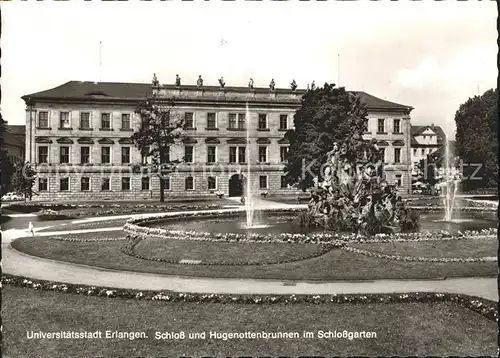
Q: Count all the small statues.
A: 8